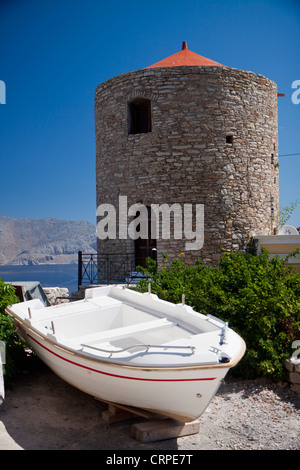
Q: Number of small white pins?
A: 4